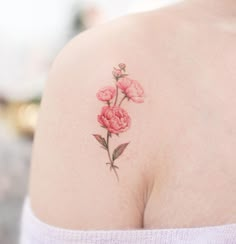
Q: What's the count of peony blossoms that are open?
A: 3